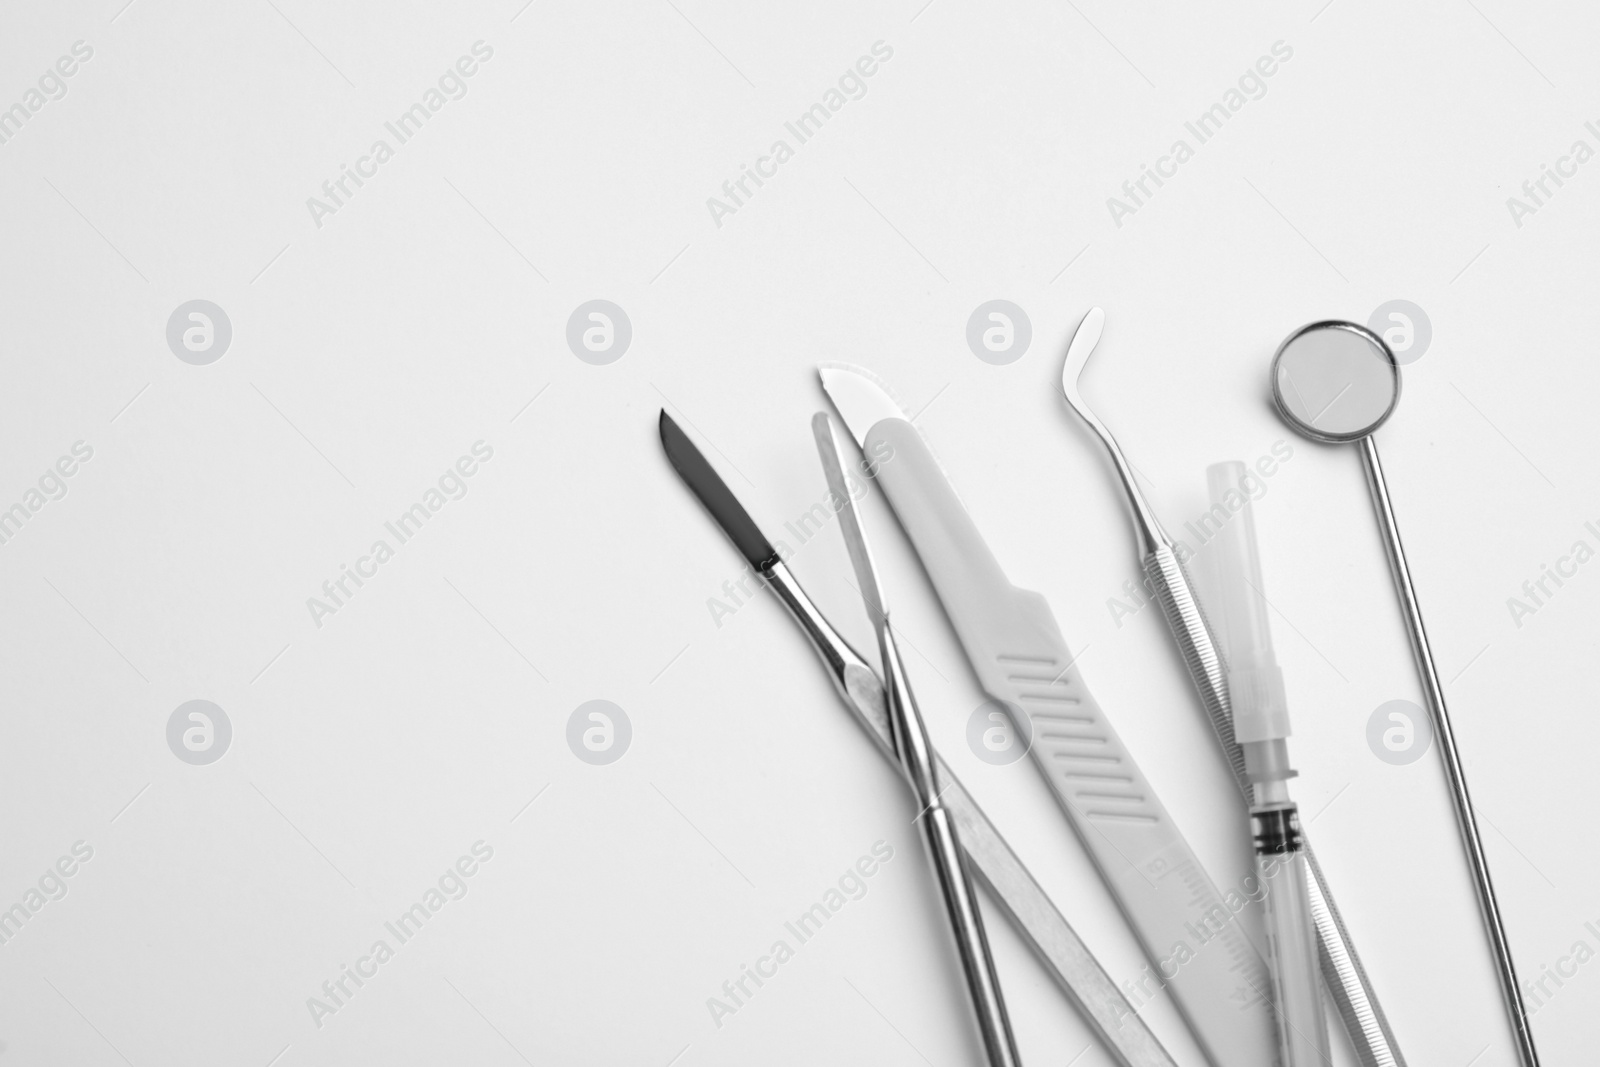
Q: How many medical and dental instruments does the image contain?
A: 6